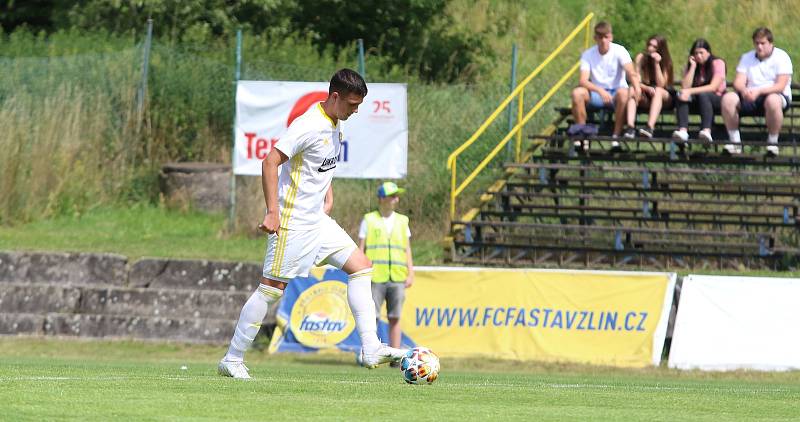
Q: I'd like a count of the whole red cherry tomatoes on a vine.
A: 0